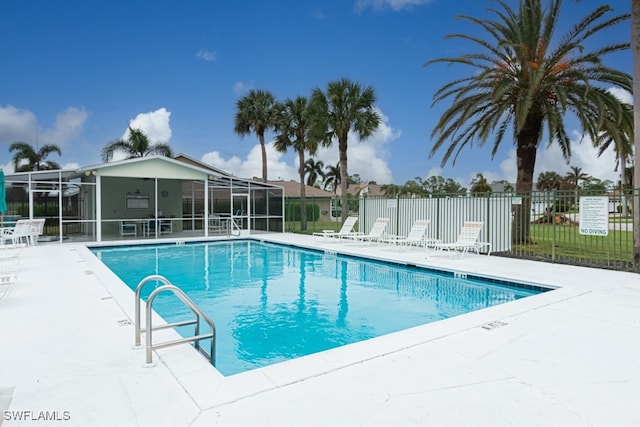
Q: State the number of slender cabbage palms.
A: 3